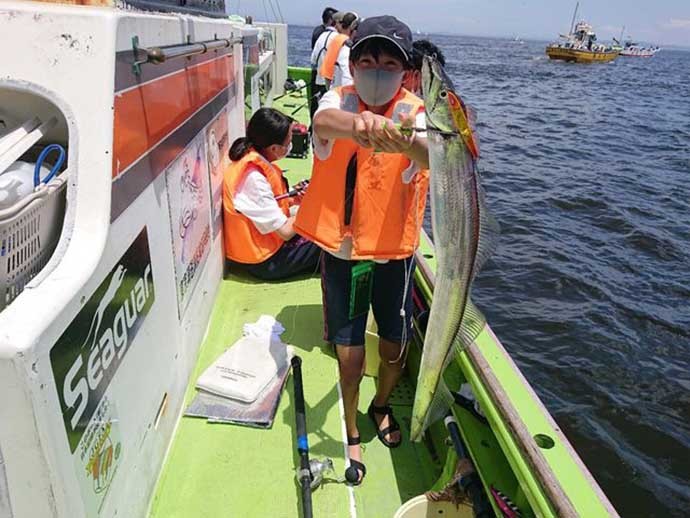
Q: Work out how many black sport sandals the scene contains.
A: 2